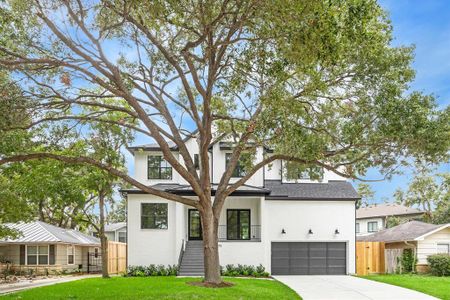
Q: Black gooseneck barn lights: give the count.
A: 3